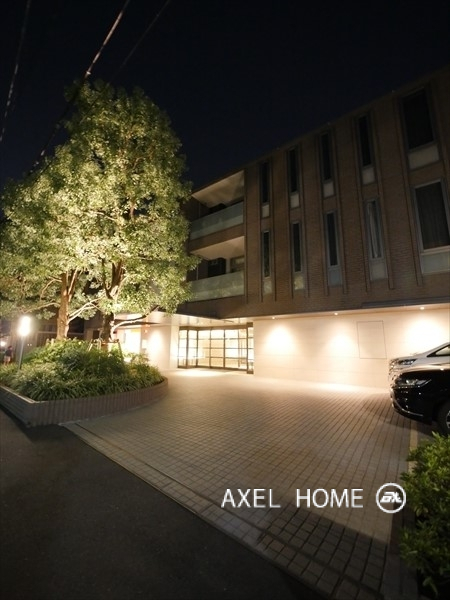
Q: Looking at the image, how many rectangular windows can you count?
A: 10